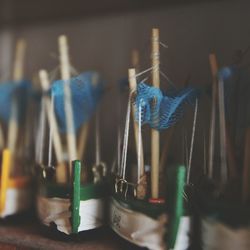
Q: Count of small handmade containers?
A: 4